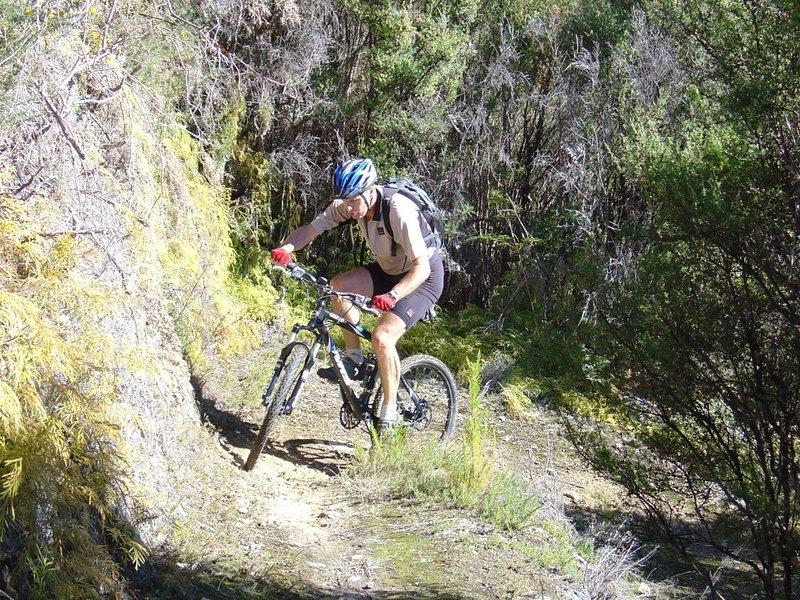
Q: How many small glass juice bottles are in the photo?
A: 0